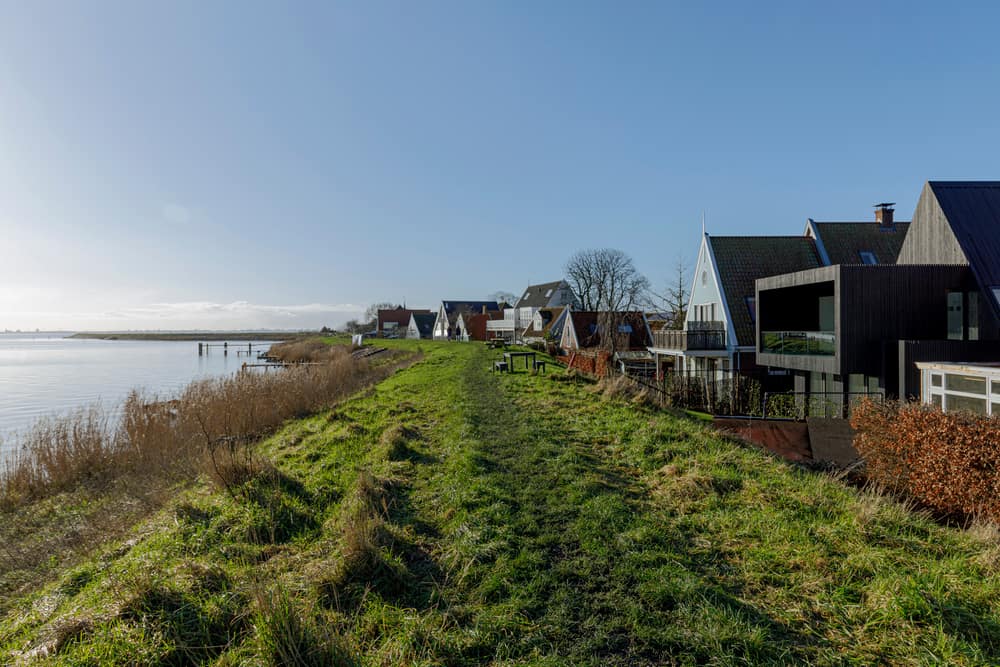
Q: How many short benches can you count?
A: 2